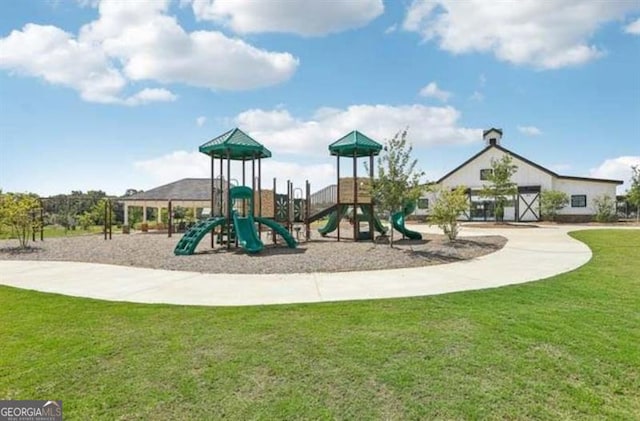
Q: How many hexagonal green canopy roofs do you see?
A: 2